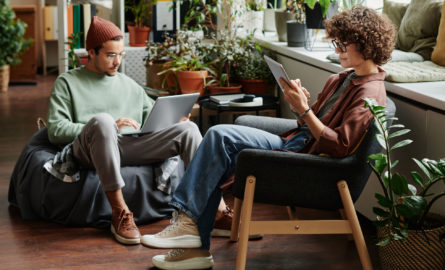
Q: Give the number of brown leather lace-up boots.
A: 2